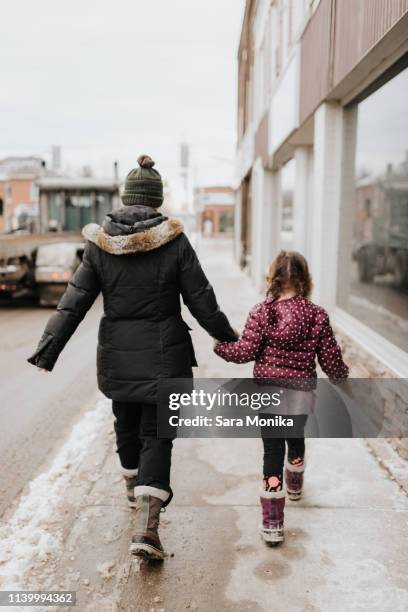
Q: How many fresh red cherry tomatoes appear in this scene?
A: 0